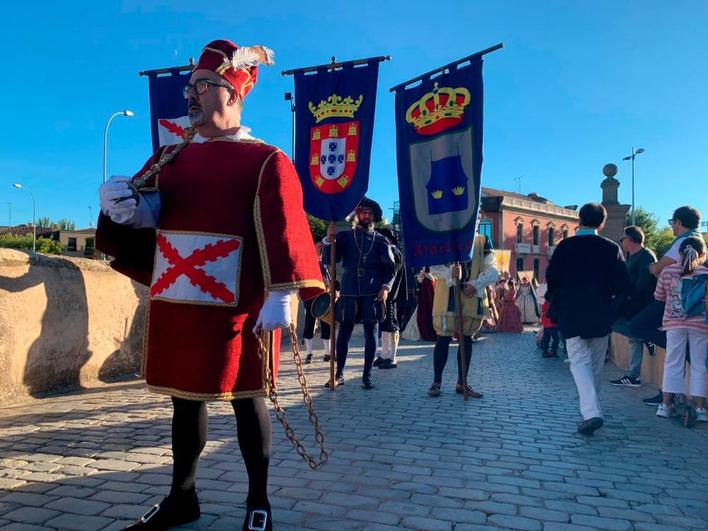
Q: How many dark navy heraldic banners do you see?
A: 3